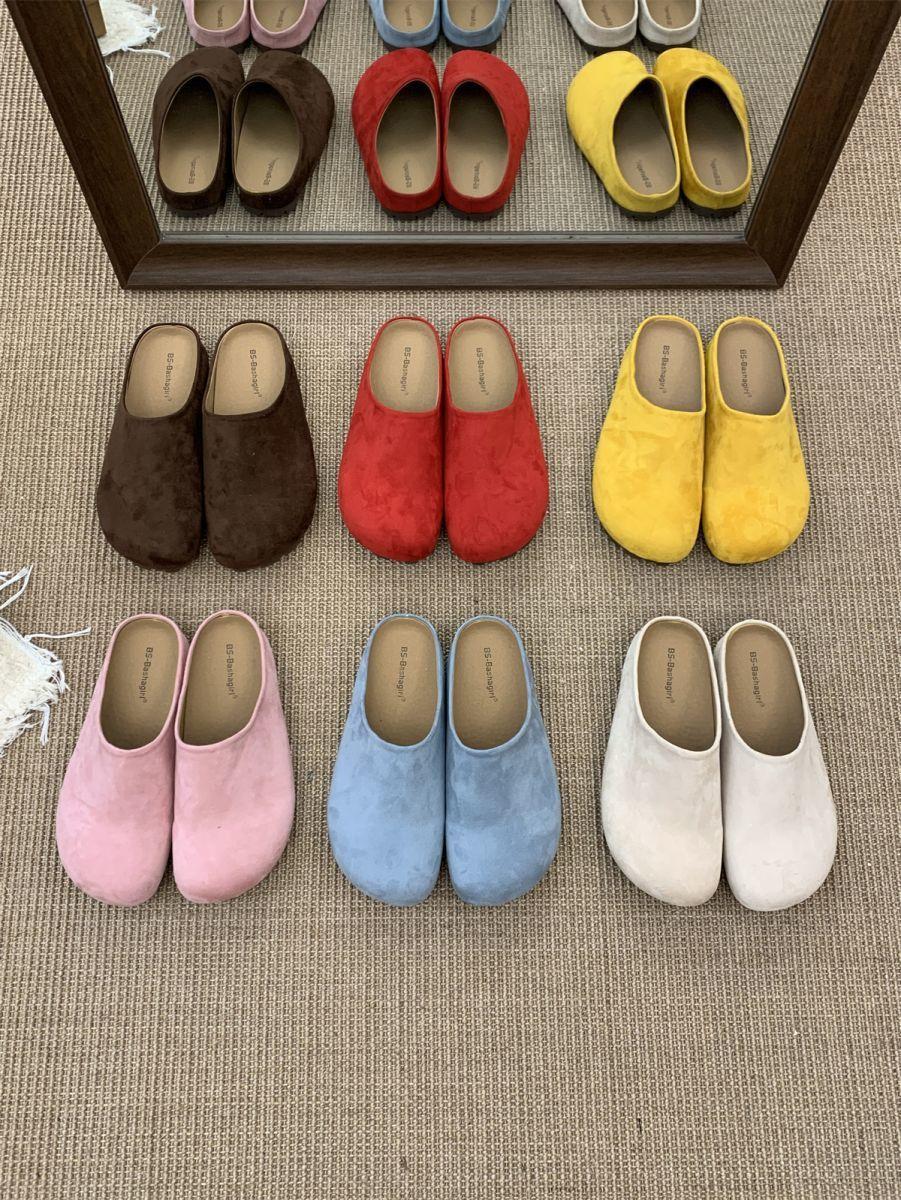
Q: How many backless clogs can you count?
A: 12